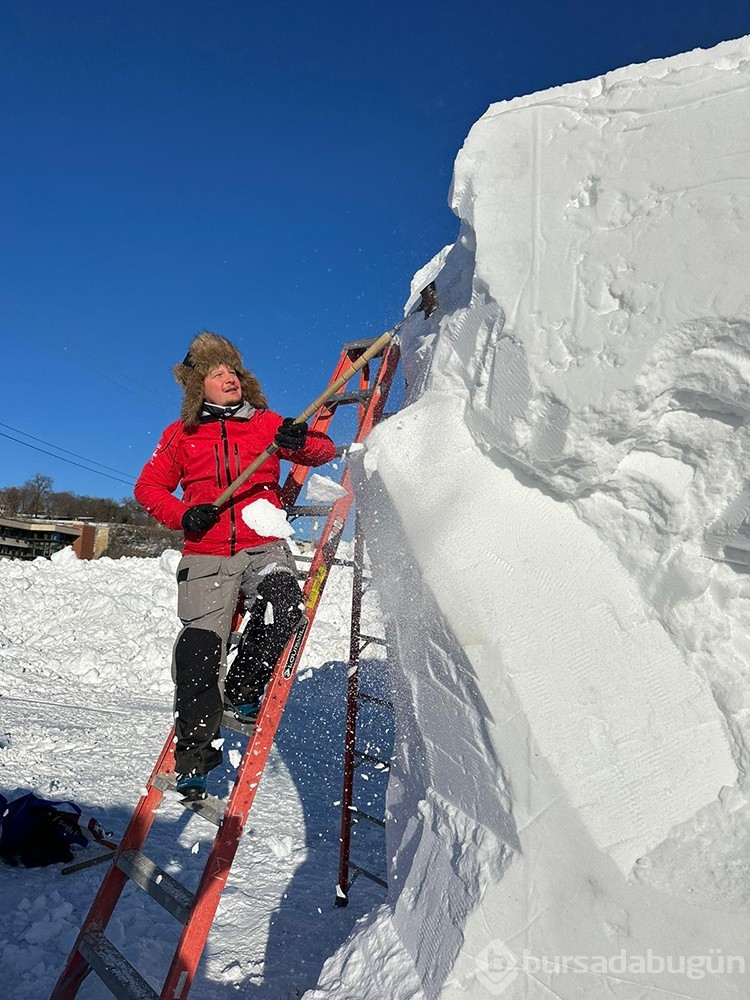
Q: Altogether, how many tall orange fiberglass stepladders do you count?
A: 1